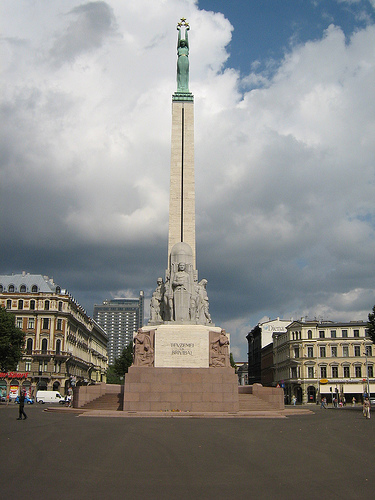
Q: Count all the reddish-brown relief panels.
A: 2